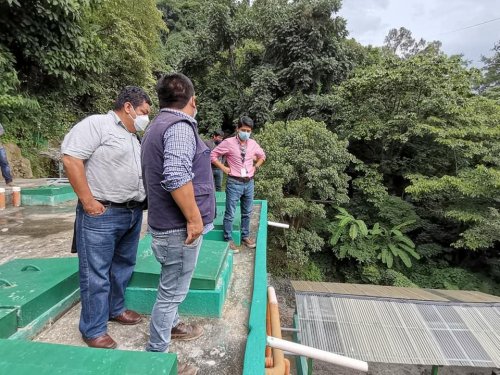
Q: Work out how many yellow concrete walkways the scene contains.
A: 0